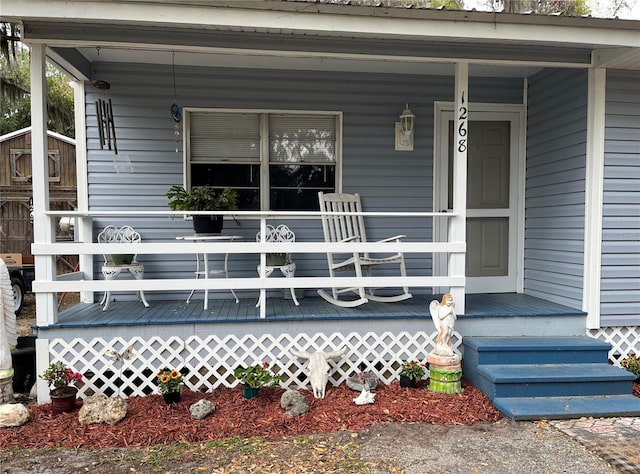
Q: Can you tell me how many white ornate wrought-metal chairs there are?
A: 2